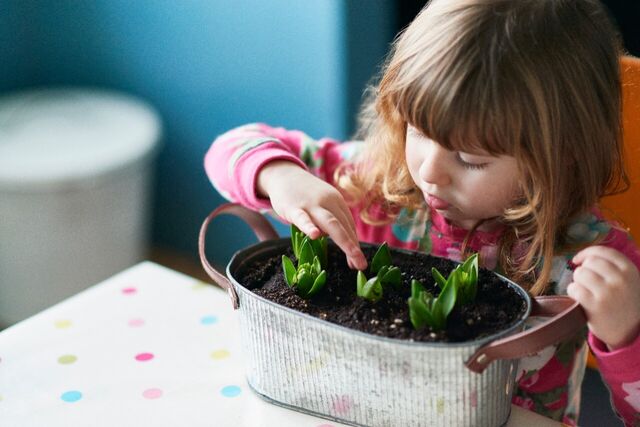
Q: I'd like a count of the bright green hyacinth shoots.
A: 6